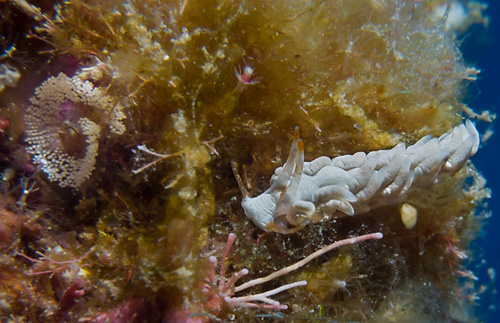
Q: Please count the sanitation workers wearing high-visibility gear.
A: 0